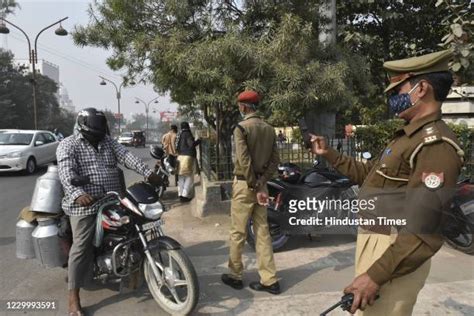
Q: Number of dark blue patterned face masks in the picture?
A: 1